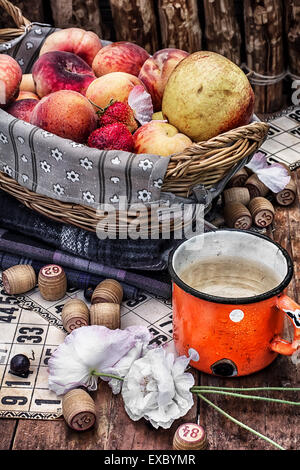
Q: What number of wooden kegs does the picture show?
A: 13